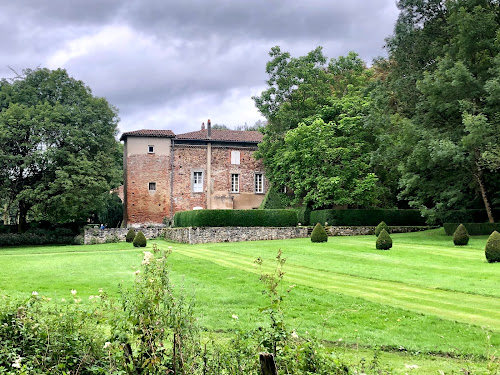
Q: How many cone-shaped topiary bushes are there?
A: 7